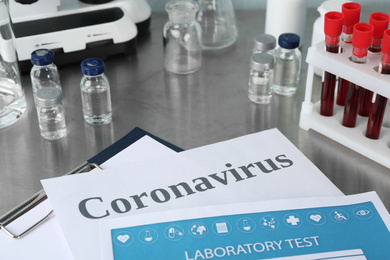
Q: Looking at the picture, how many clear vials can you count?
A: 6